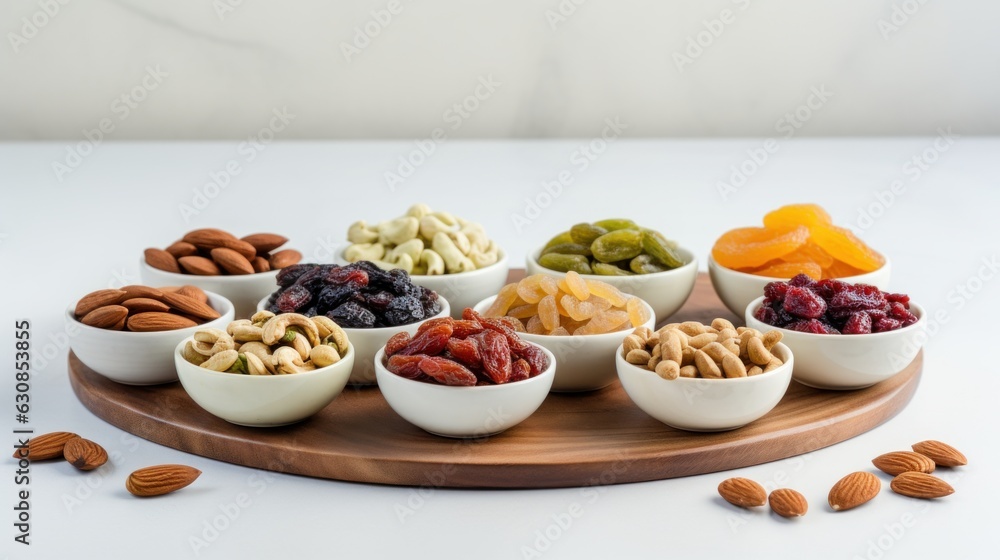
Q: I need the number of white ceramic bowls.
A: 11